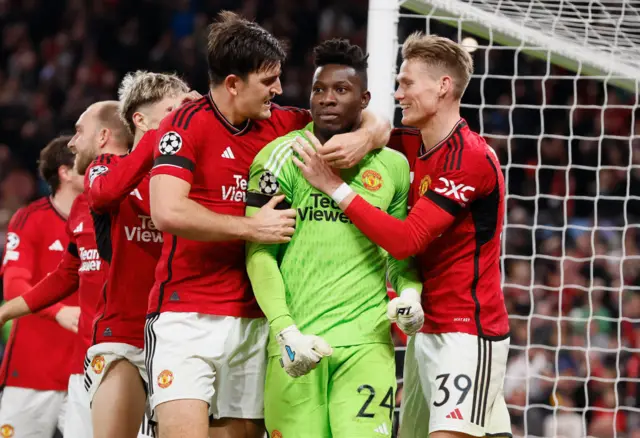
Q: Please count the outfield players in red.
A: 5